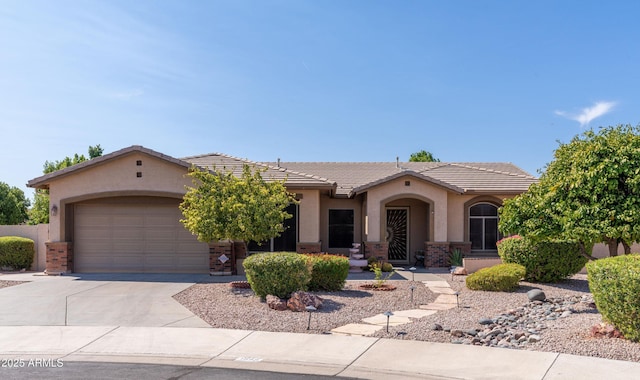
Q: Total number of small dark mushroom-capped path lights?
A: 6